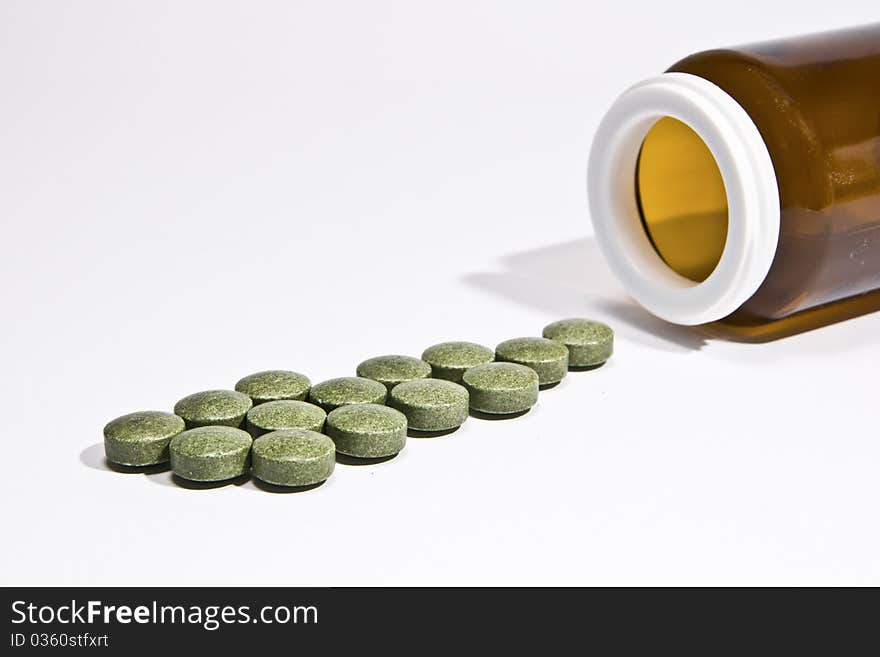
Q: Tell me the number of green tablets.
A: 14